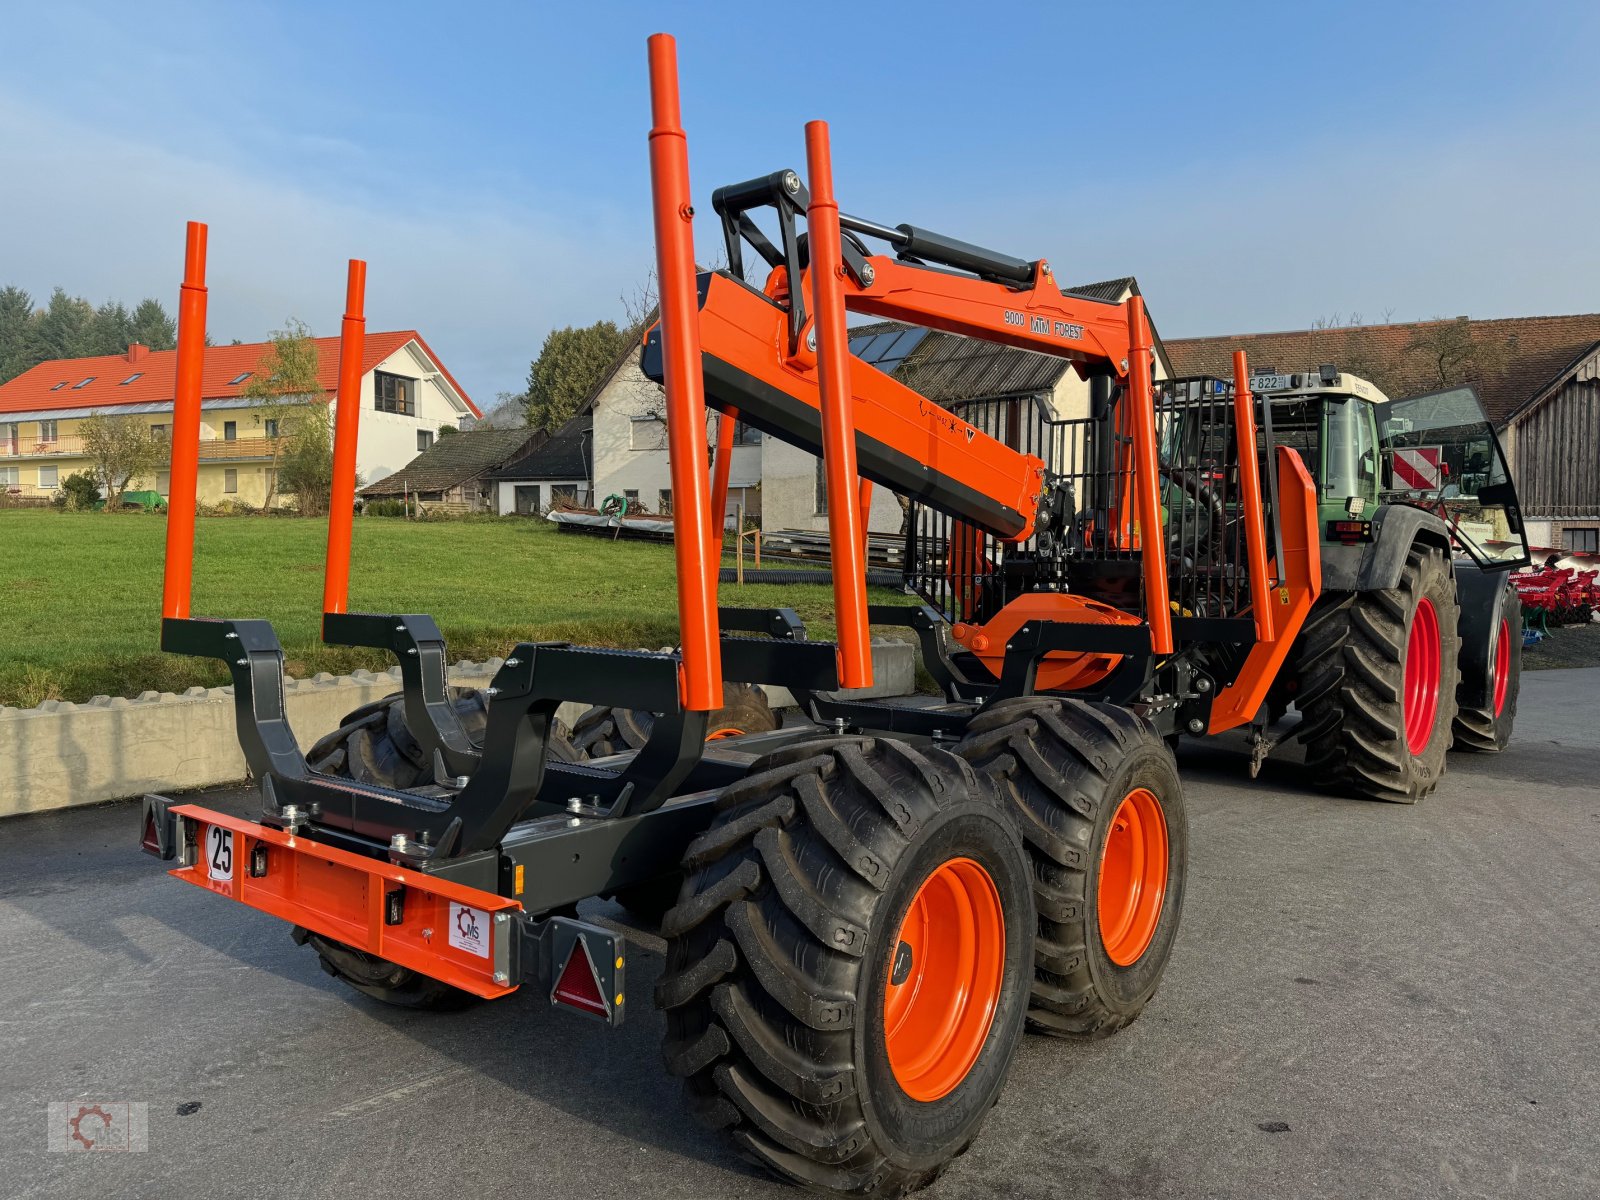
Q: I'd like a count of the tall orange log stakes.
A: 8